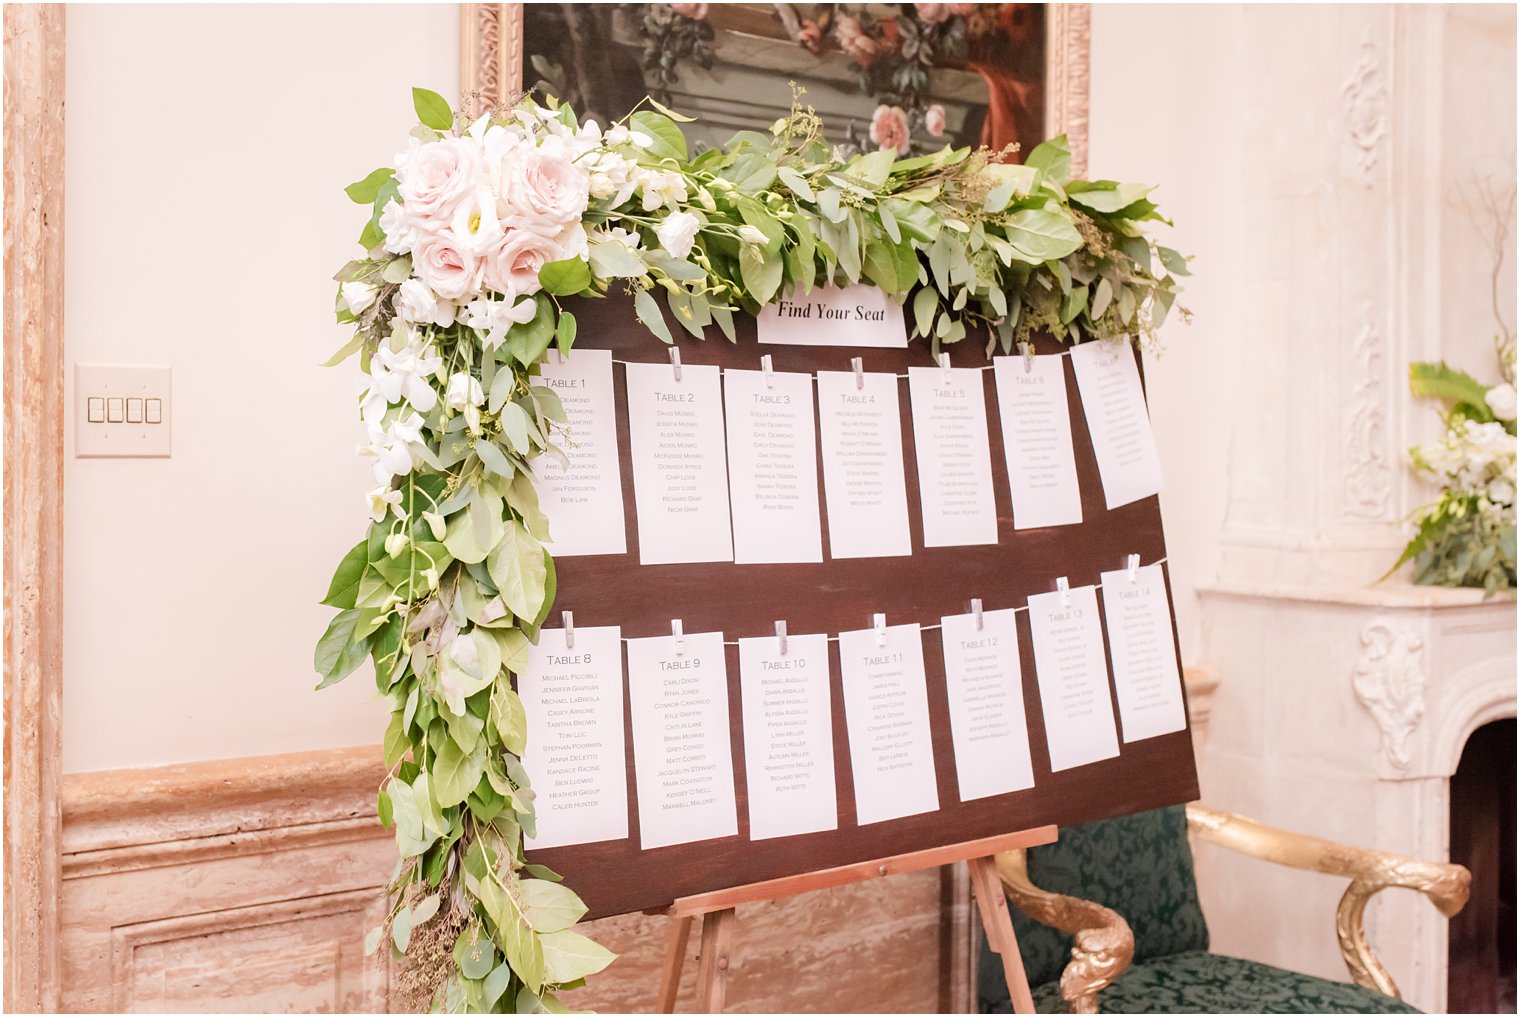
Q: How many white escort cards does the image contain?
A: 14